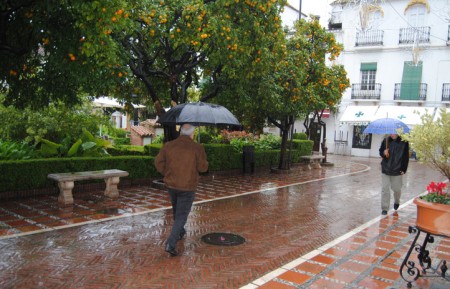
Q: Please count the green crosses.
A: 2